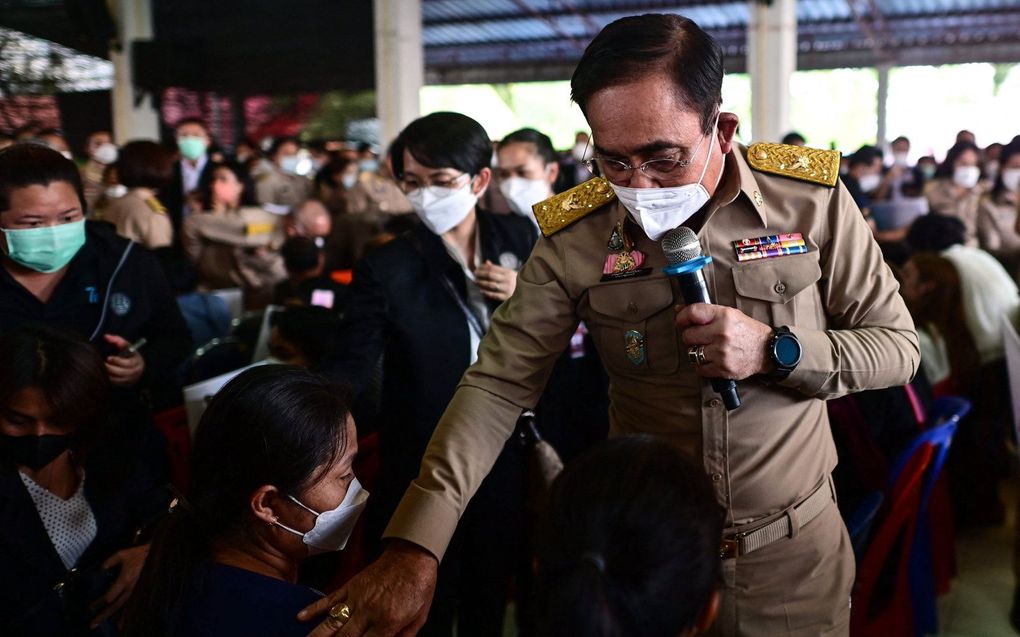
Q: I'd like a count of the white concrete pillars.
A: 3